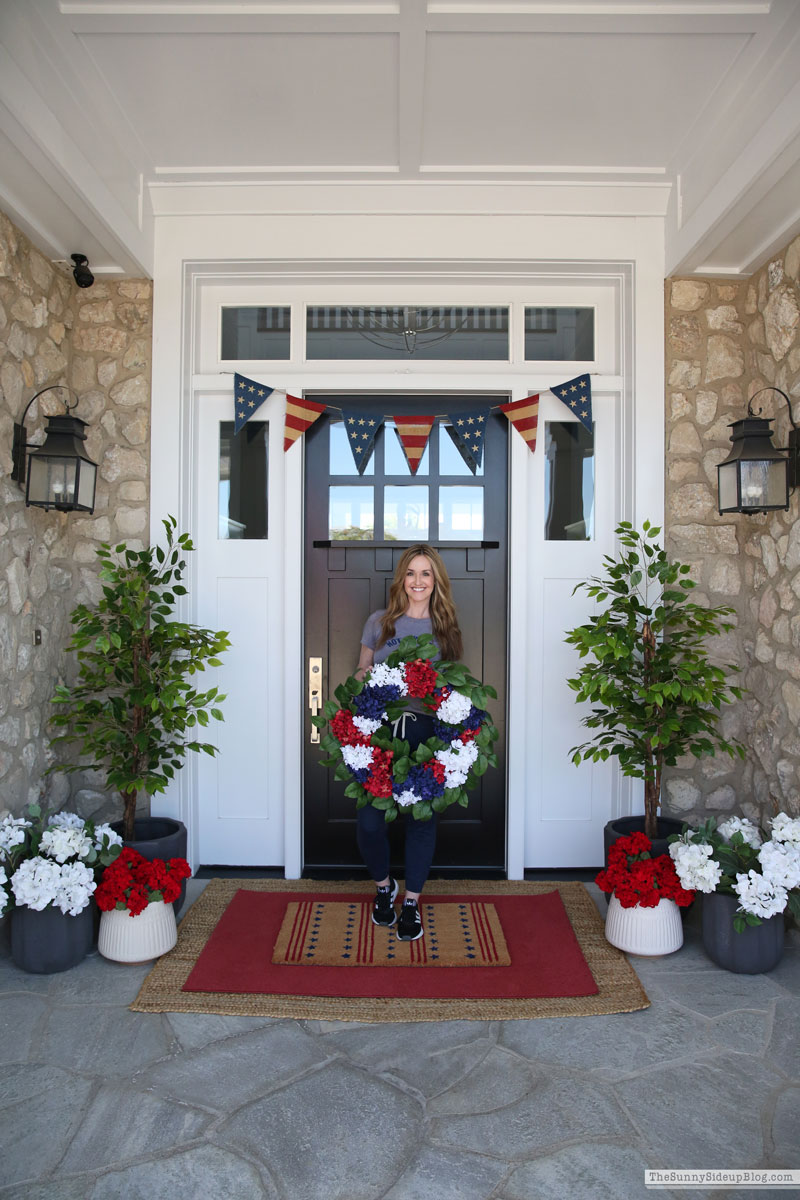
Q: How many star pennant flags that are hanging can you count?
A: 4